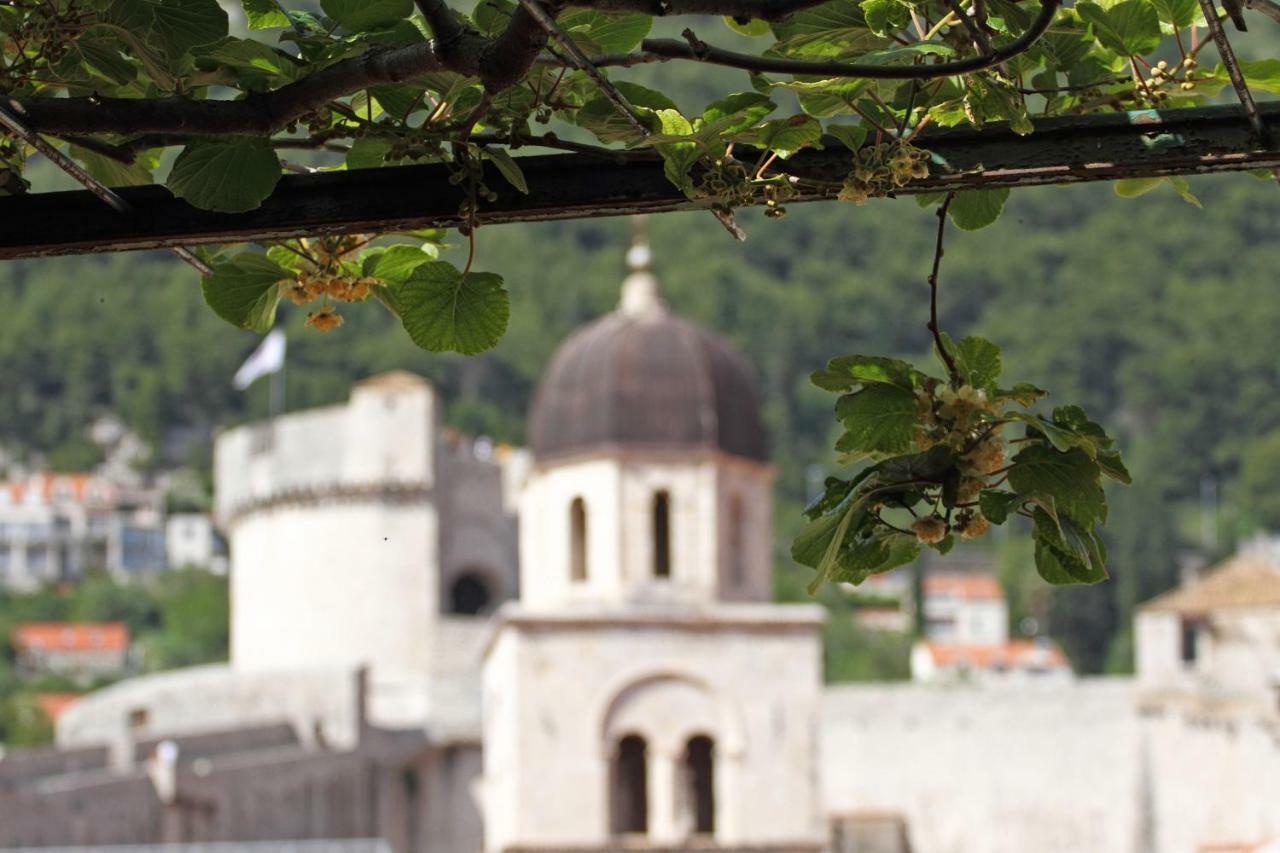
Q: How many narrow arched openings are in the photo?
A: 5